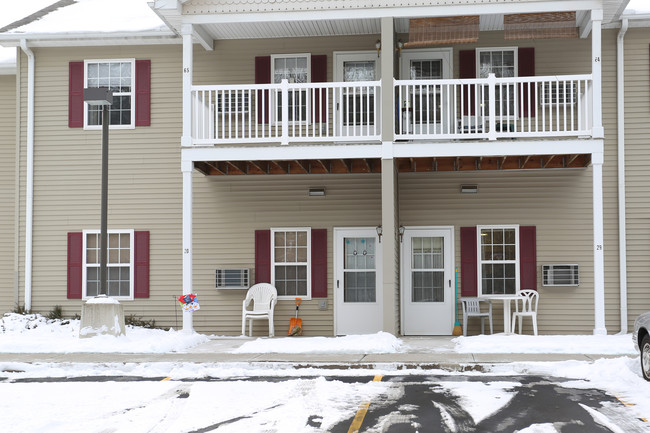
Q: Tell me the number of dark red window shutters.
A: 12